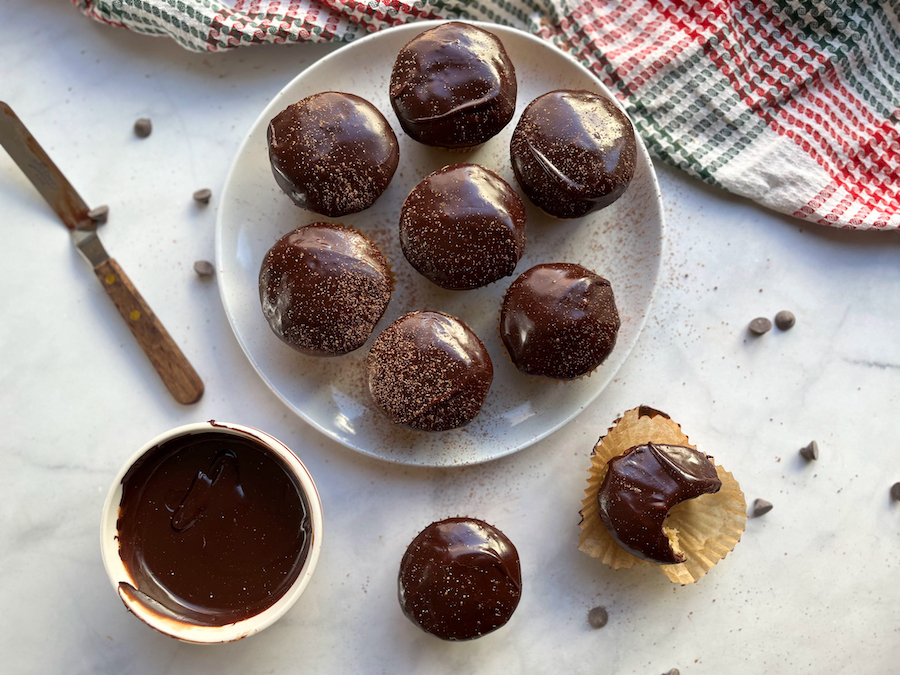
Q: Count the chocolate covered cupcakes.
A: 9